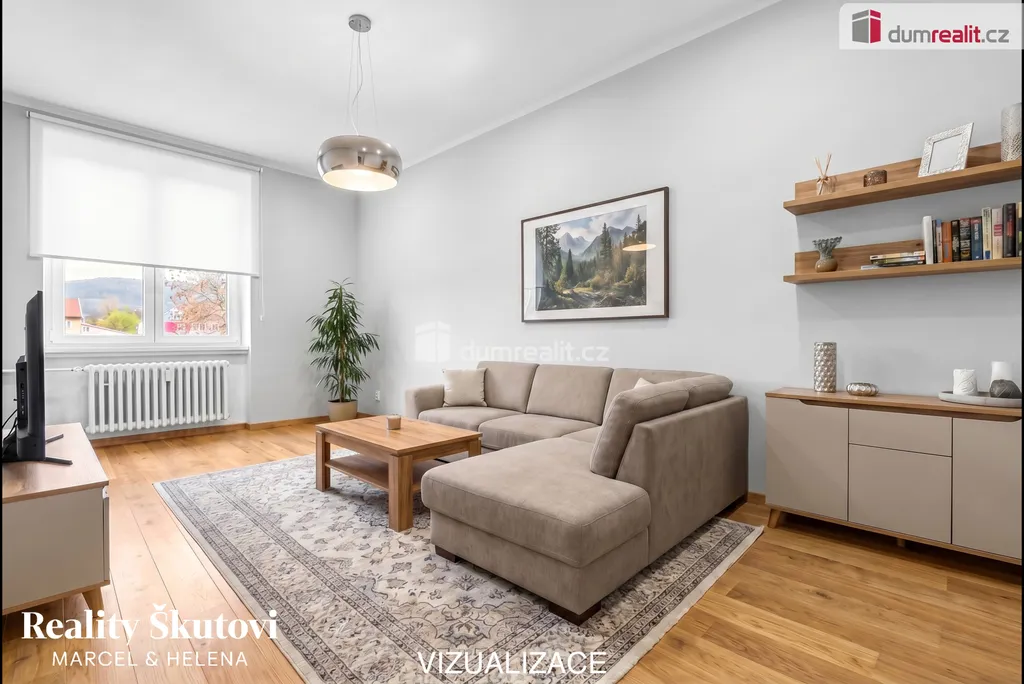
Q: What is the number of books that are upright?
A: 11